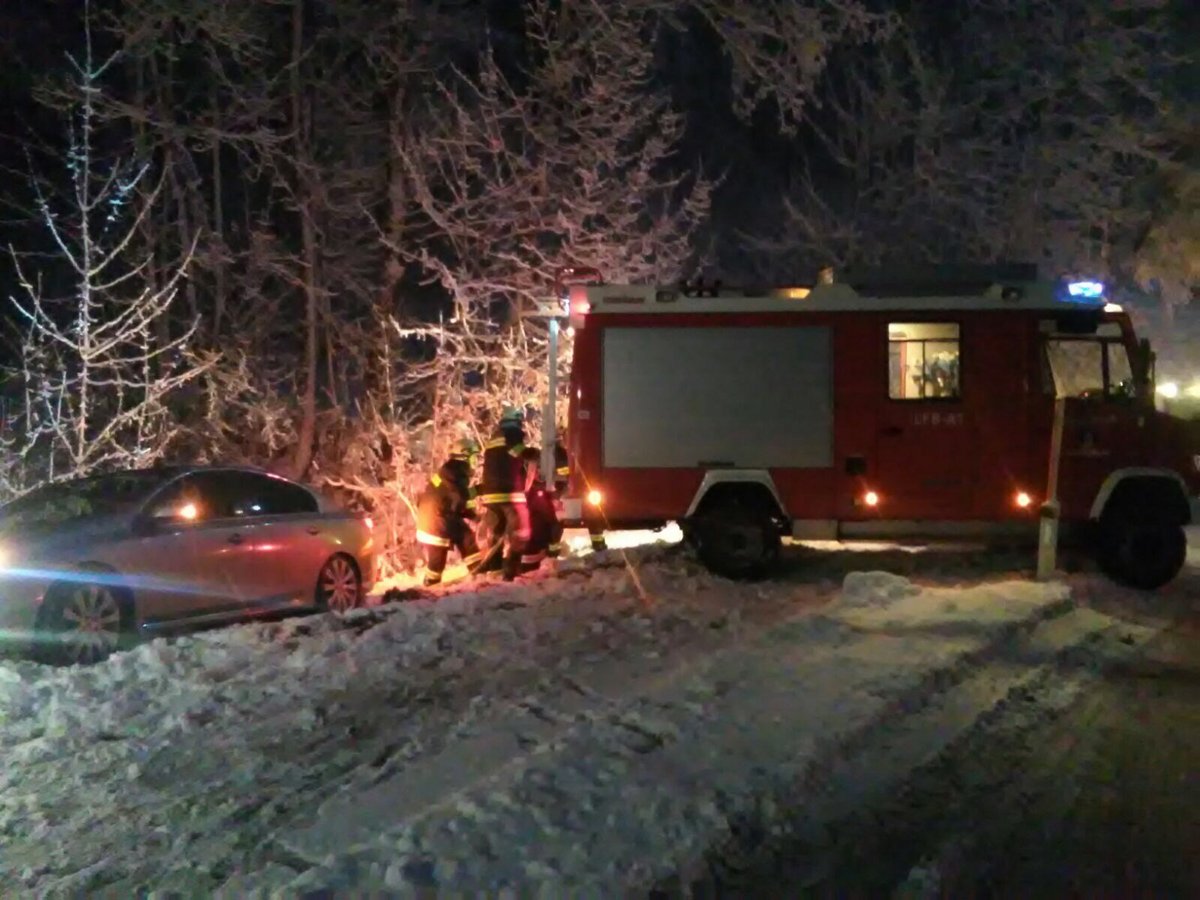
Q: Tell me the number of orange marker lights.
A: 3